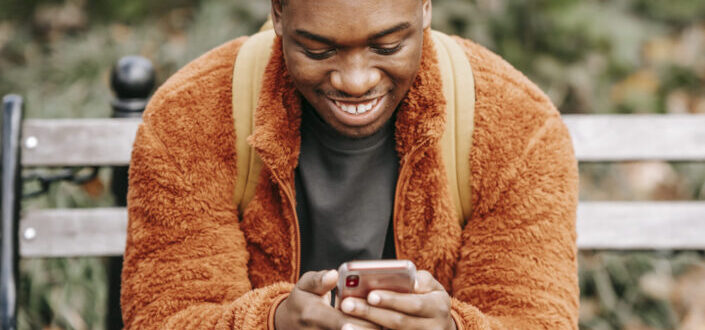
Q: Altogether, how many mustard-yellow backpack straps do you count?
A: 2